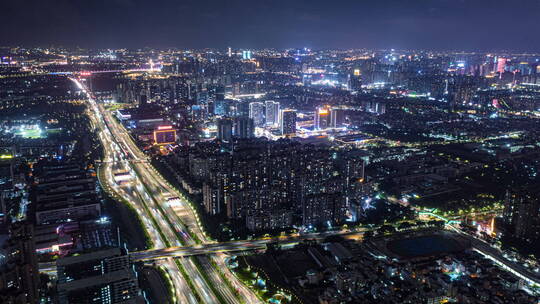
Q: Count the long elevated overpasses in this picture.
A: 1